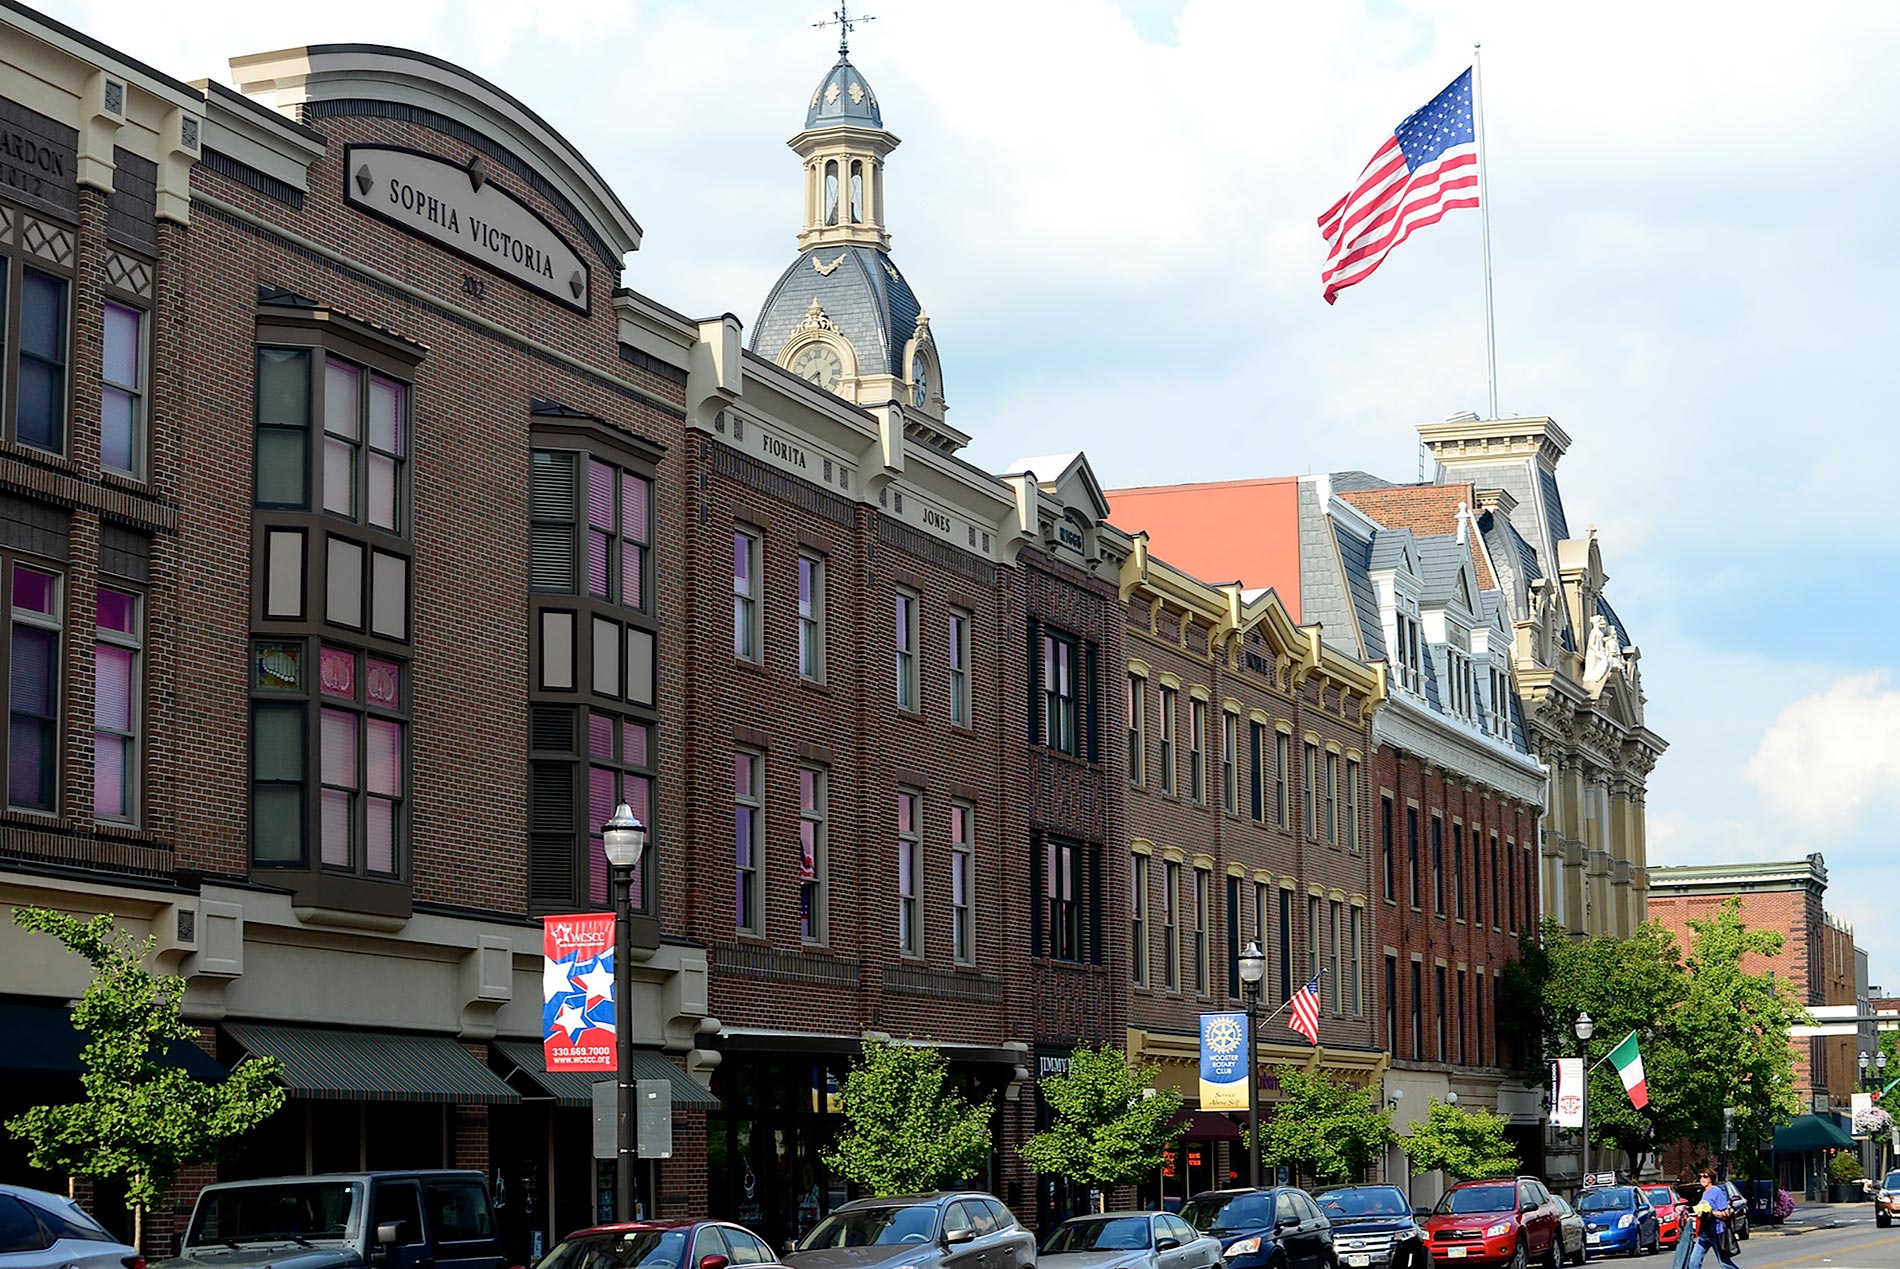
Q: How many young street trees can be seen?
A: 5